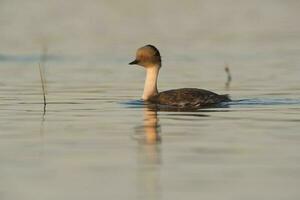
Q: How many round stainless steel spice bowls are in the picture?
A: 0